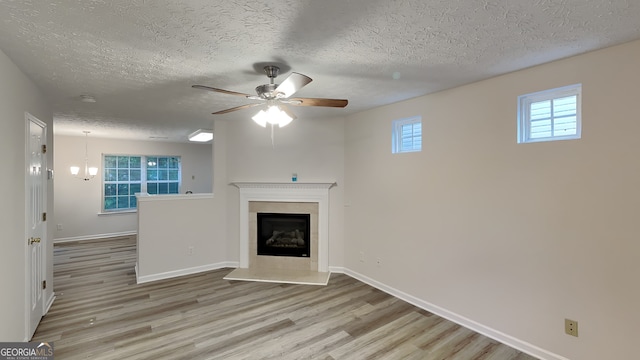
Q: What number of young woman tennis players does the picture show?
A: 0